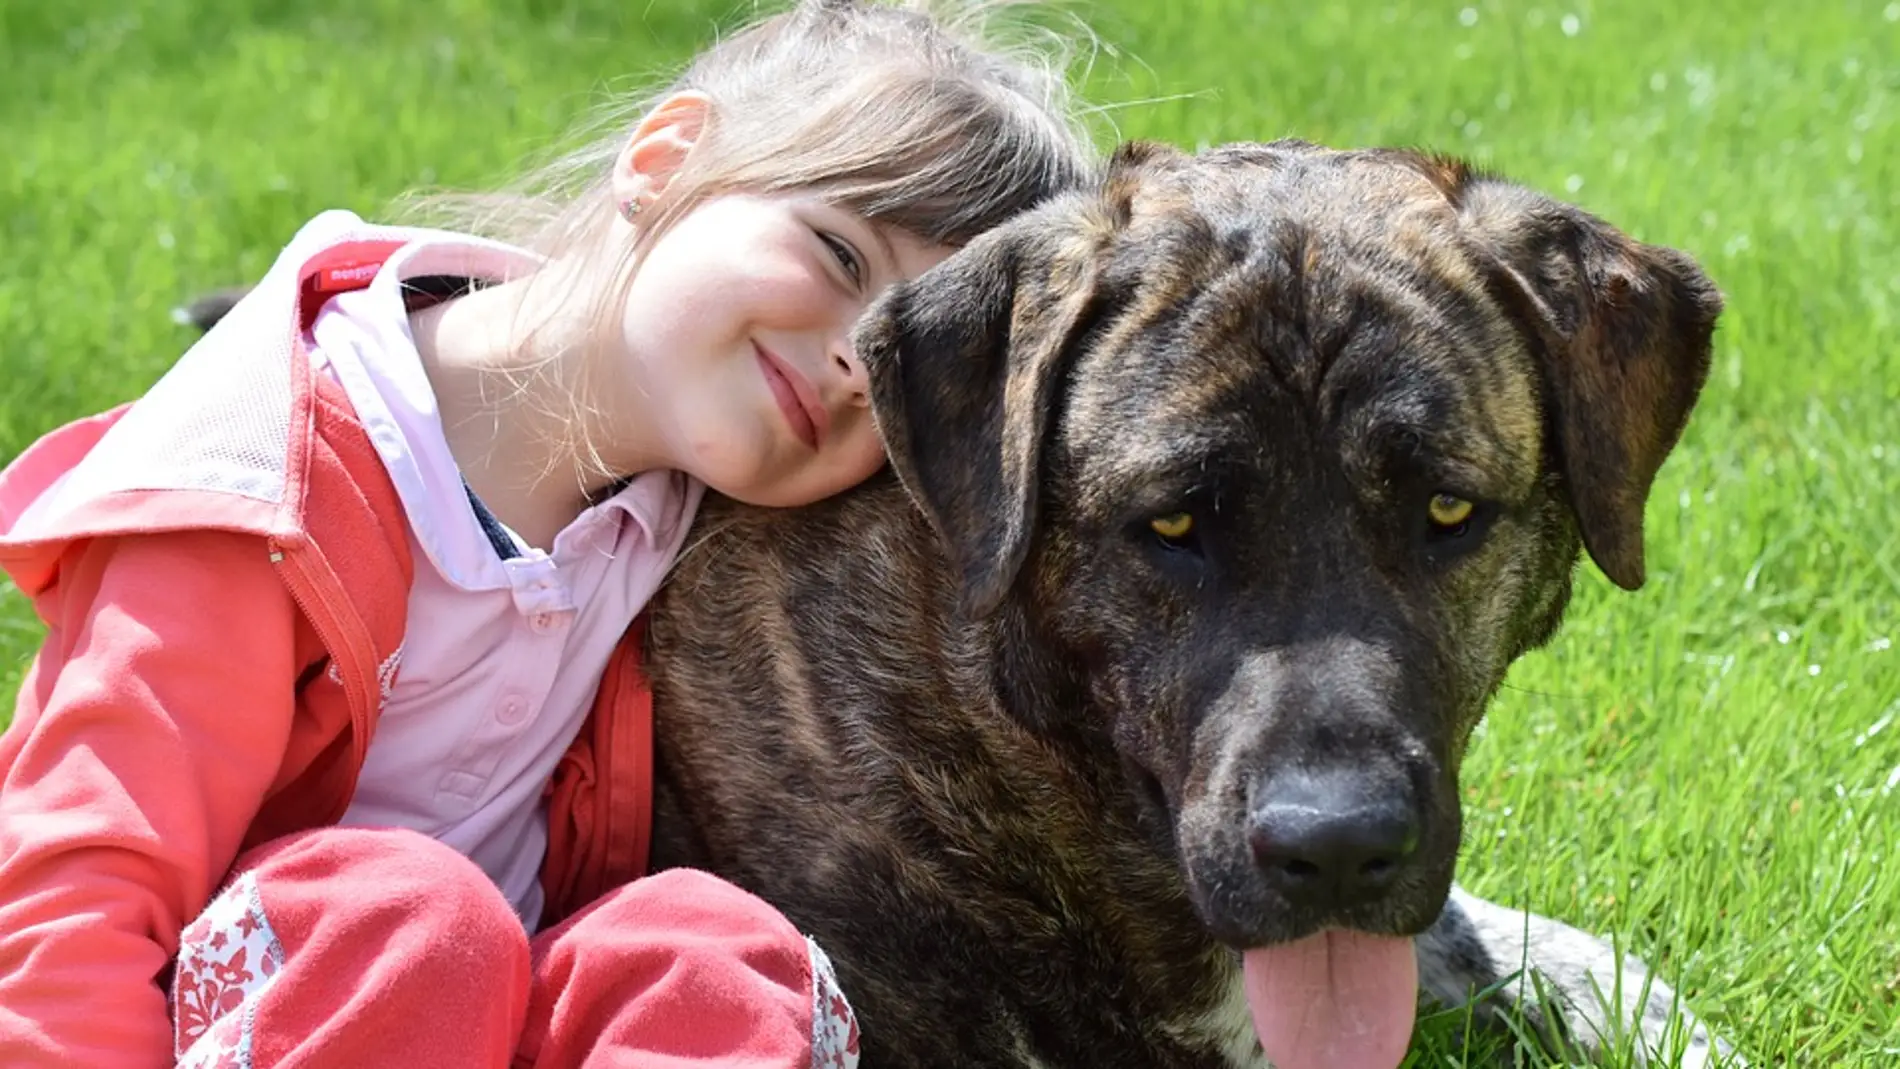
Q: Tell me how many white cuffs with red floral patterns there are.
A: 2